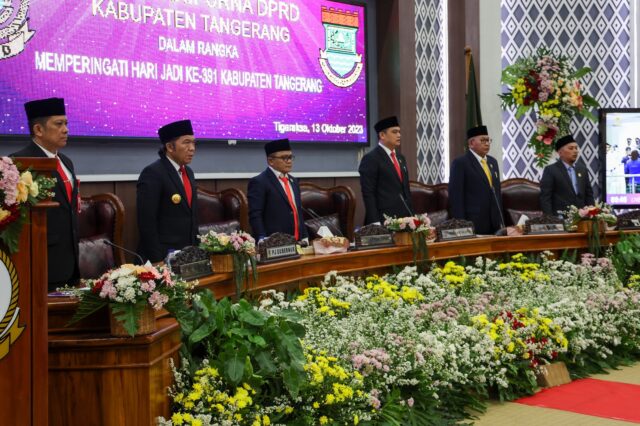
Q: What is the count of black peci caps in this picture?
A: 6